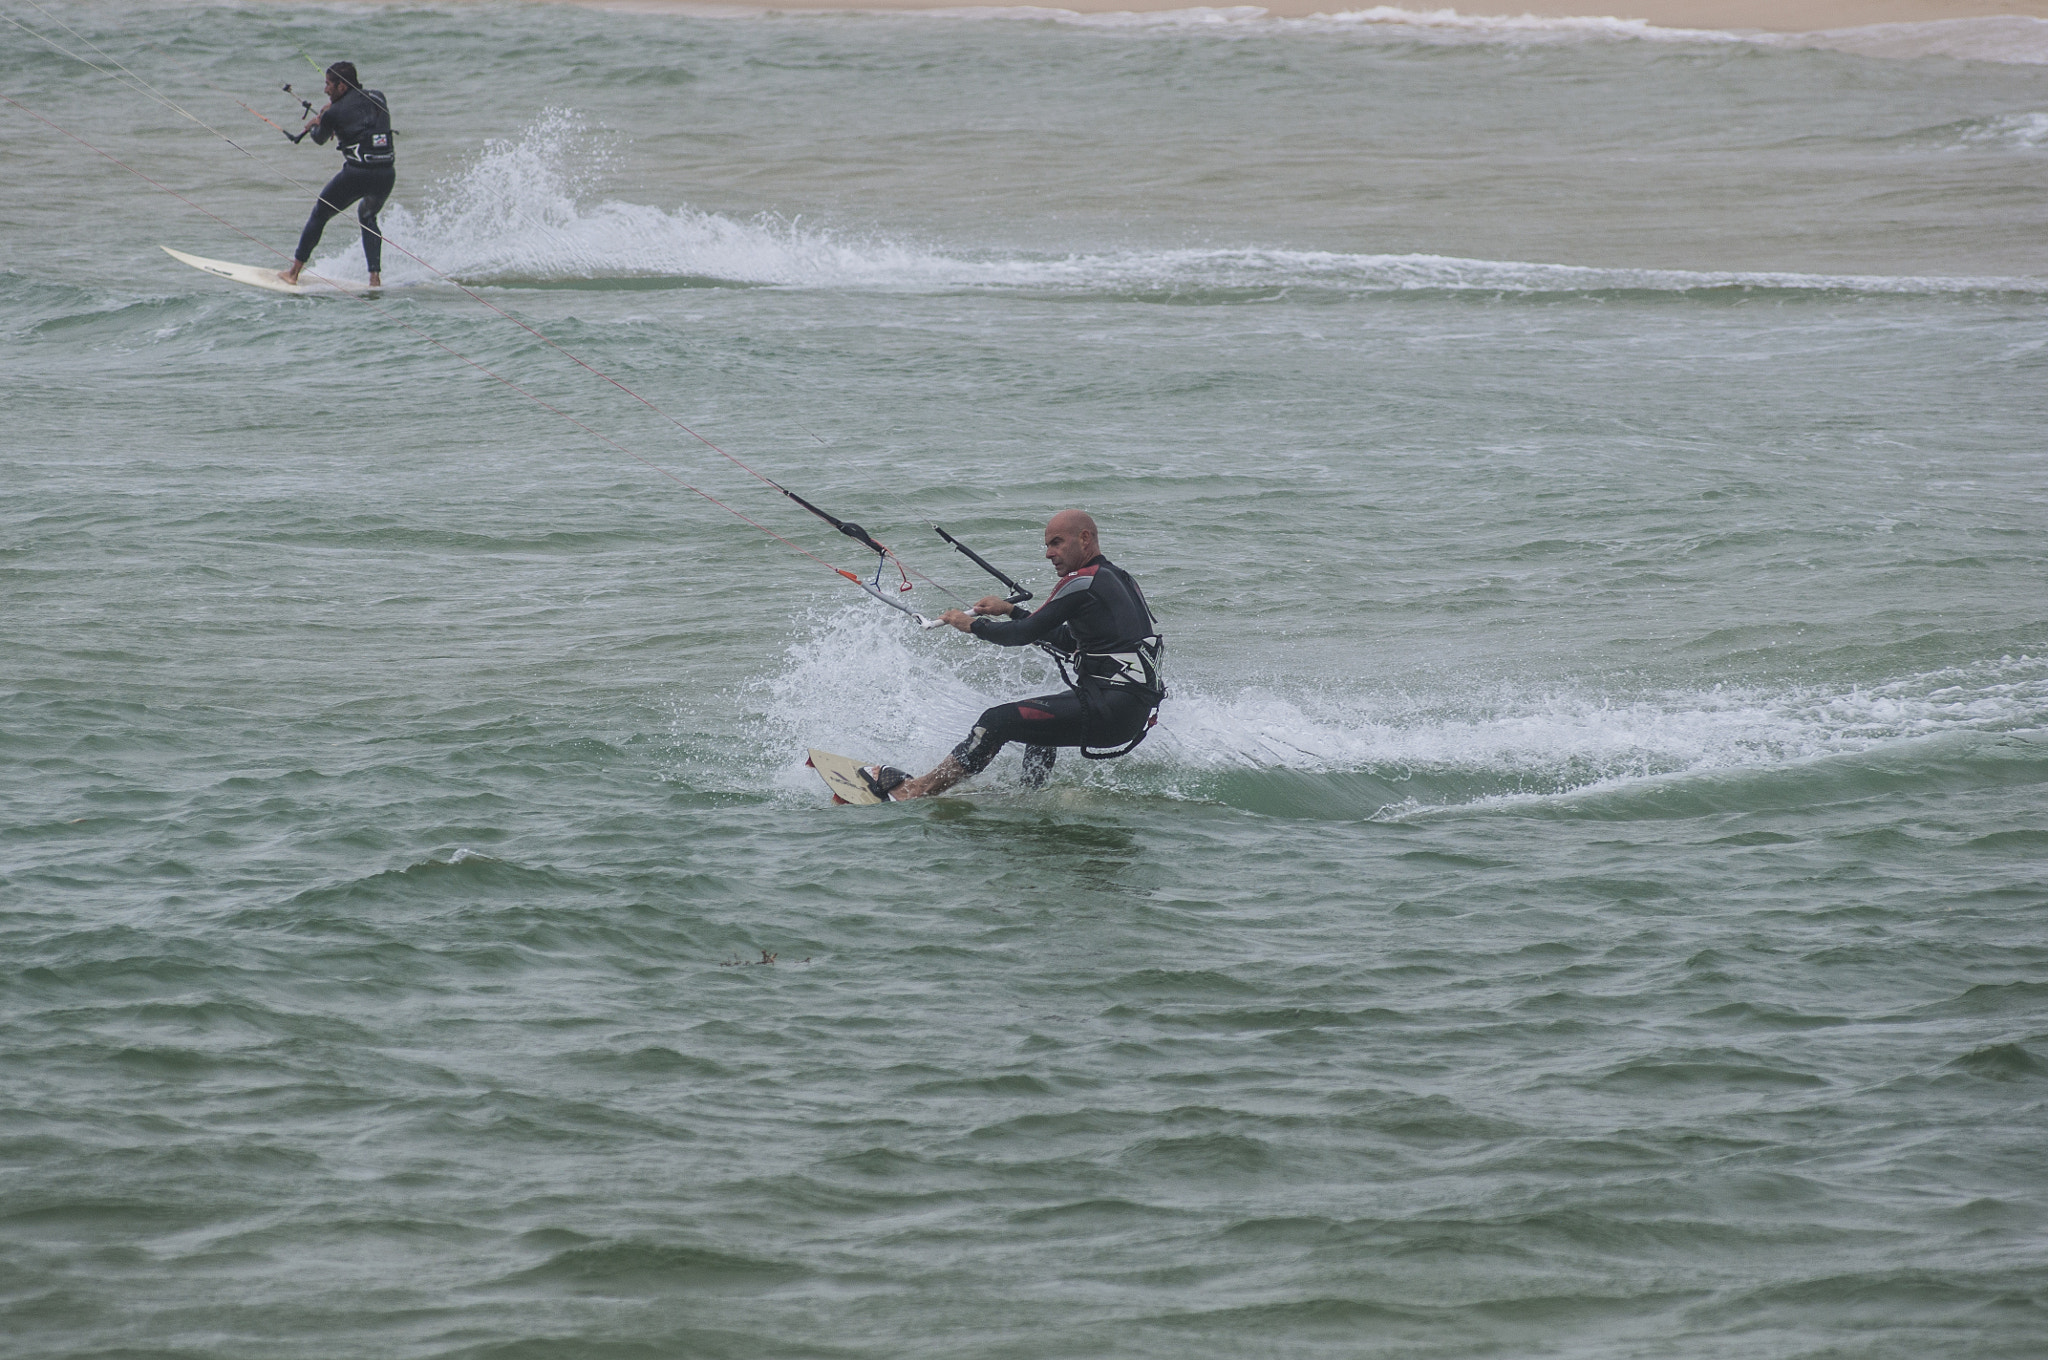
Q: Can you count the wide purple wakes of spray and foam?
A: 0